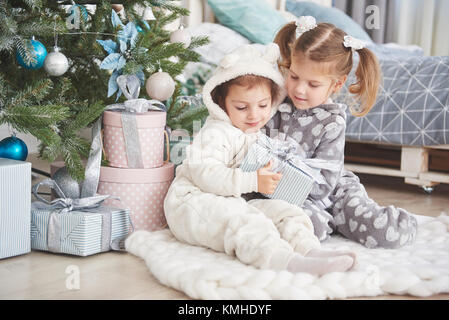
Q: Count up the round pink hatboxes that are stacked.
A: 2